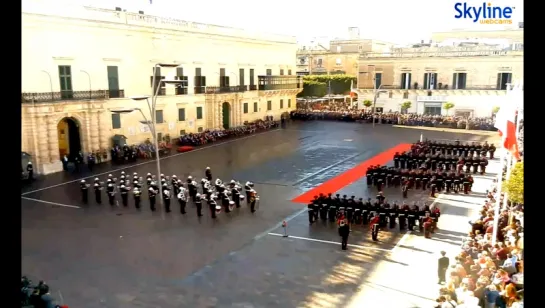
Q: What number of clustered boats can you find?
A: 0